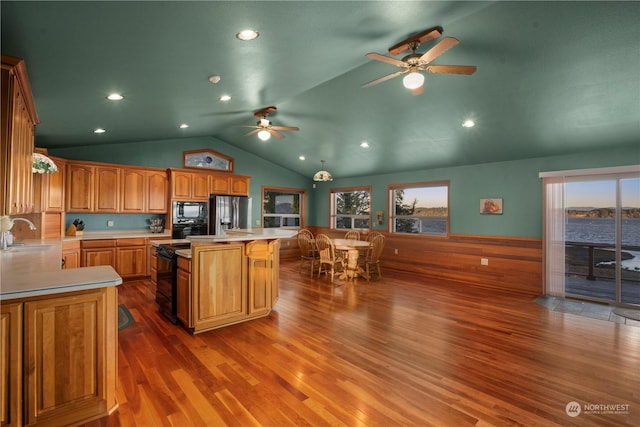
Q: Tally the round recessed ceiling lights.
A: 8